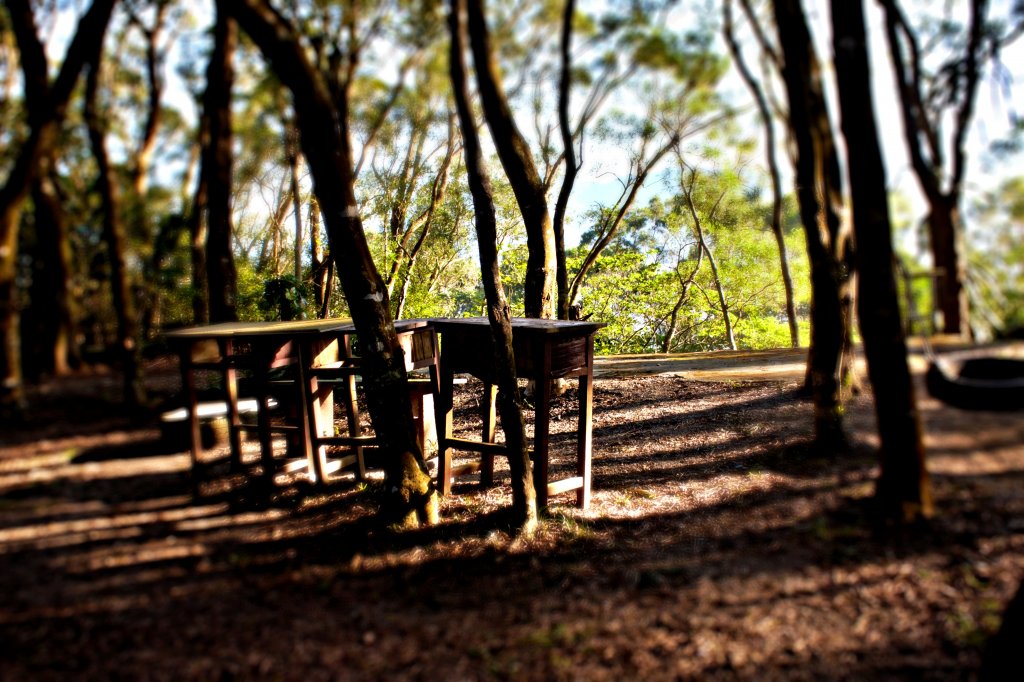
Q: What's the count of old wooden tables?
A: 3